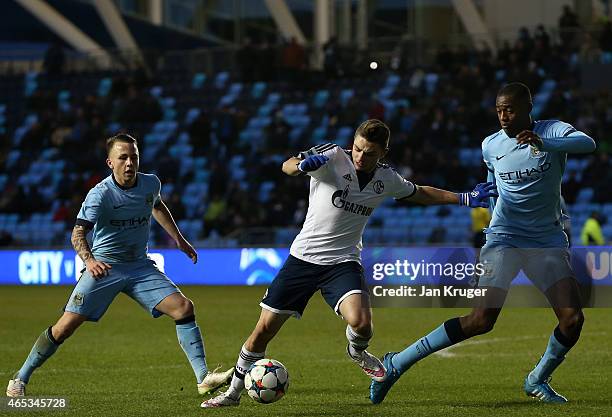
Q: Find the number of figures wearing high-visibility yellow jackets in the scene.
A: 2